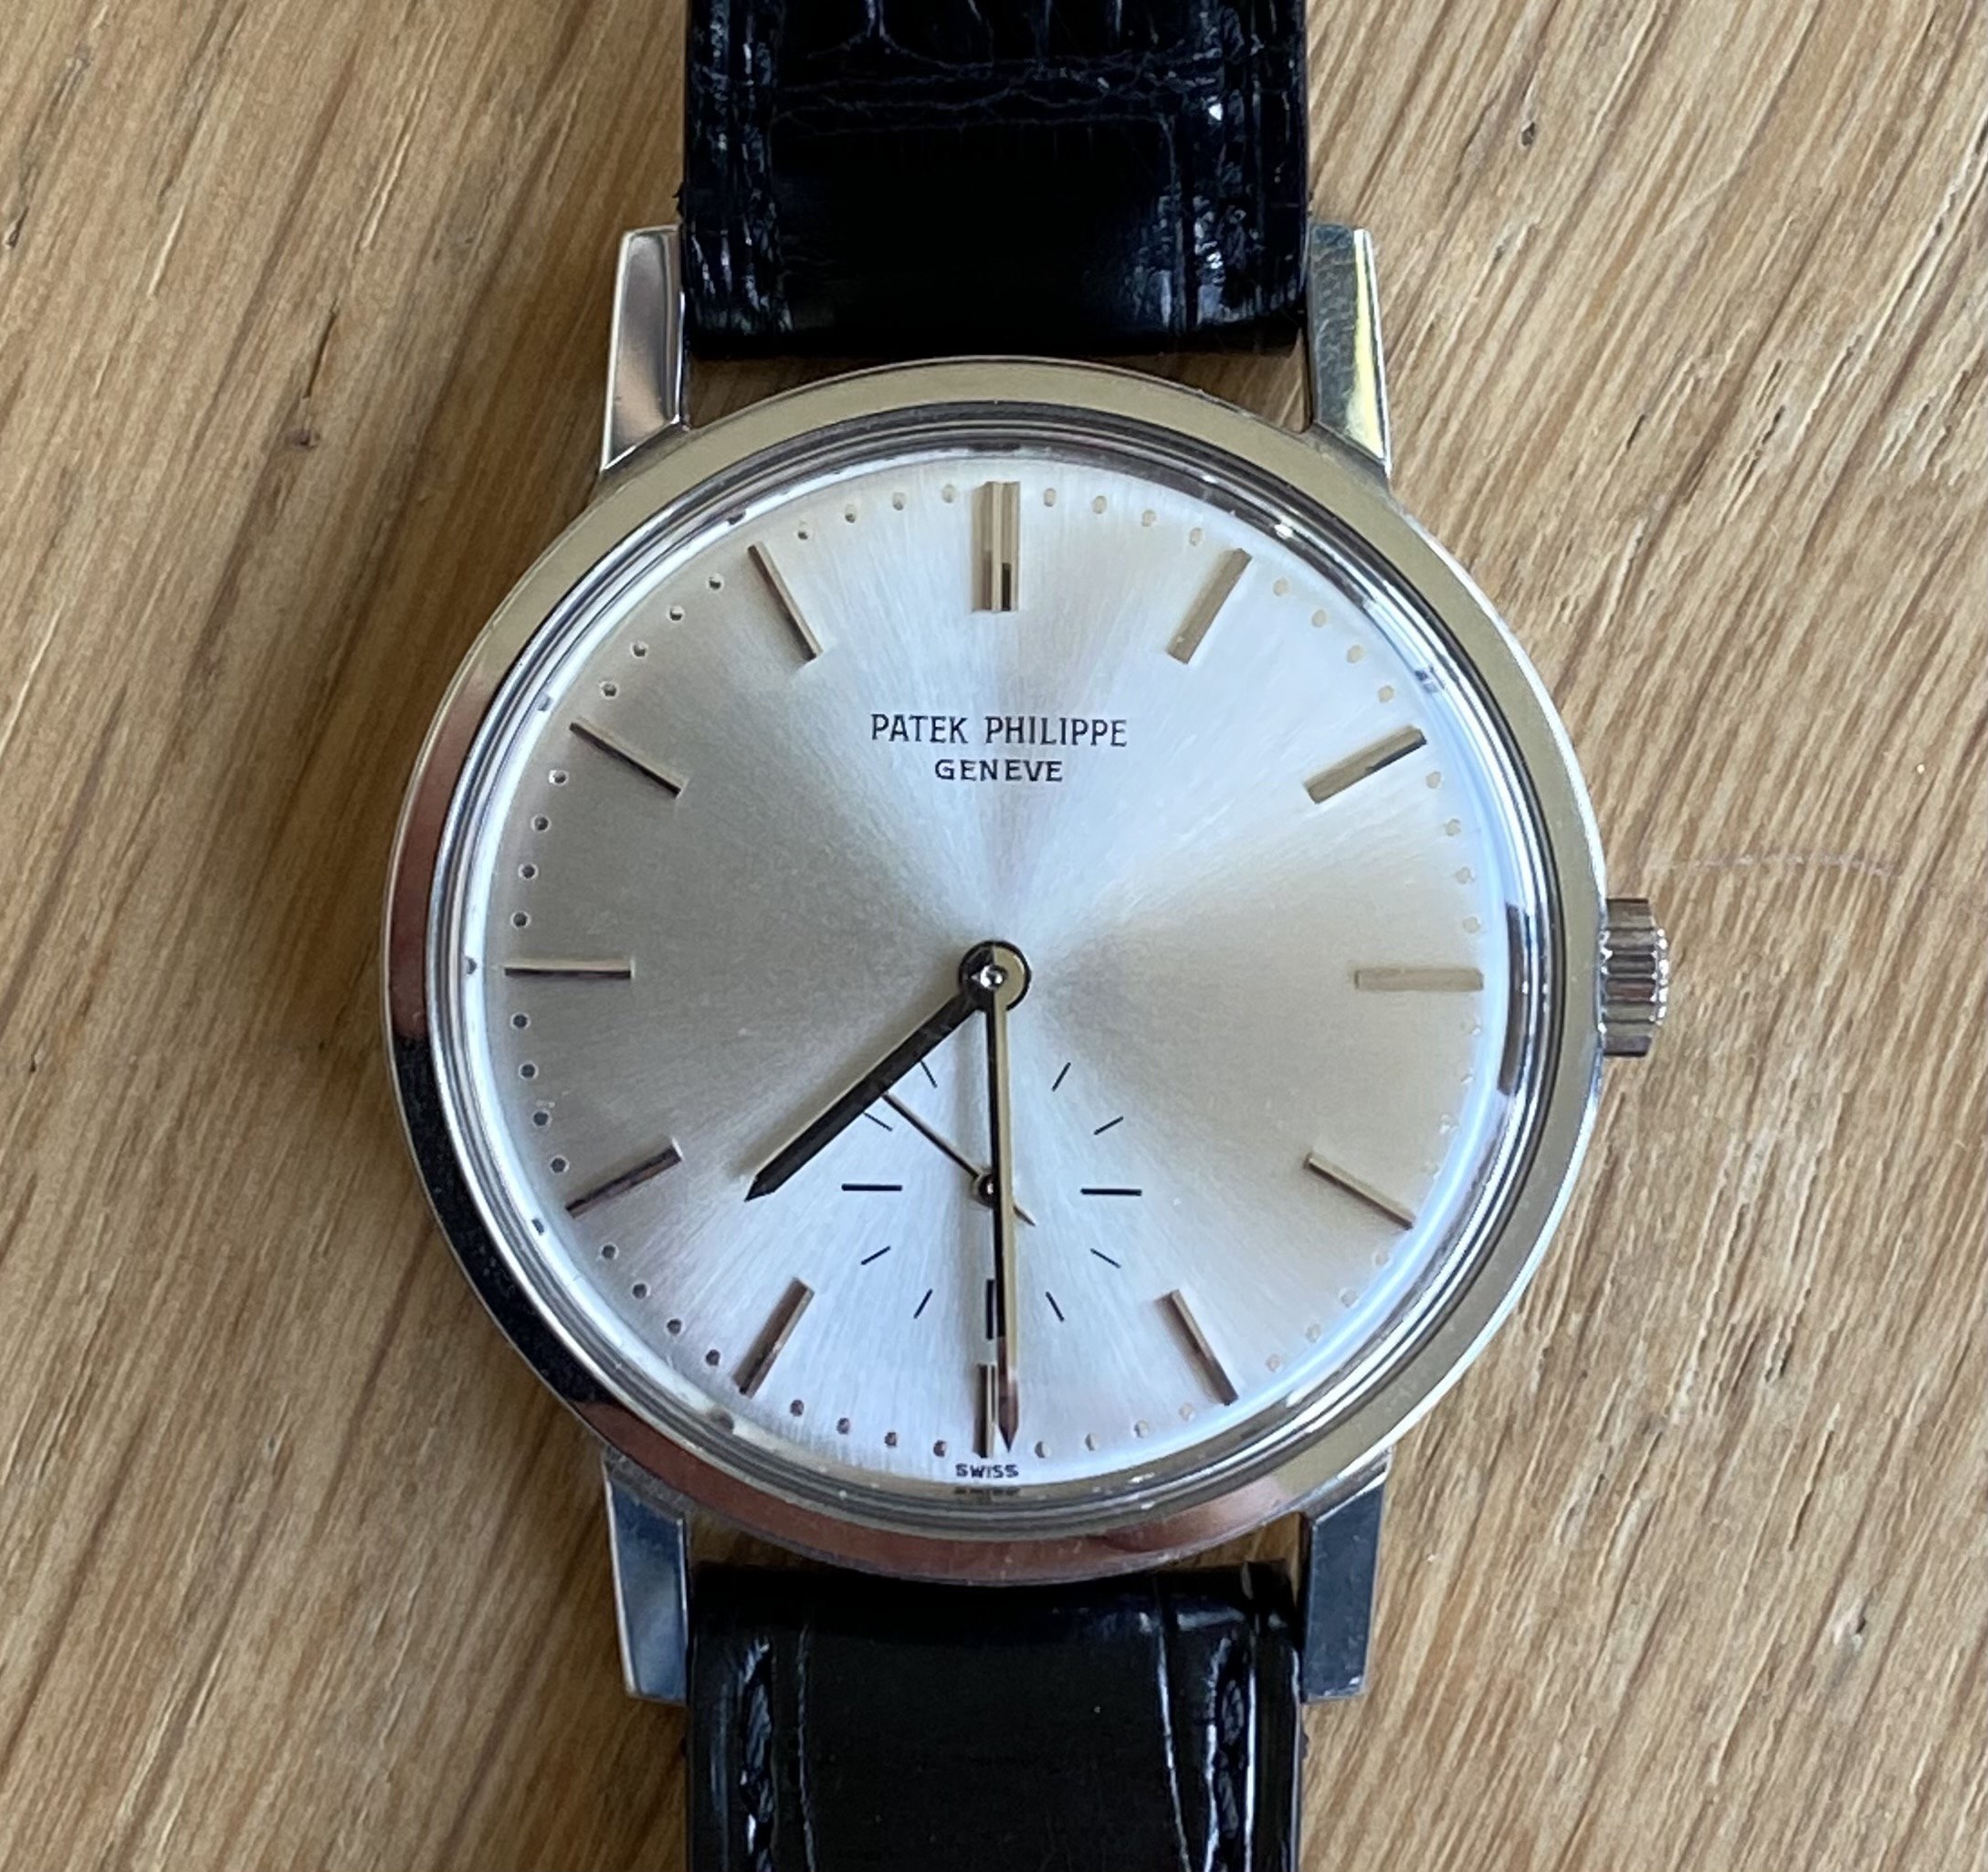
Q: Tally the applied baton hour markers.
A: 12